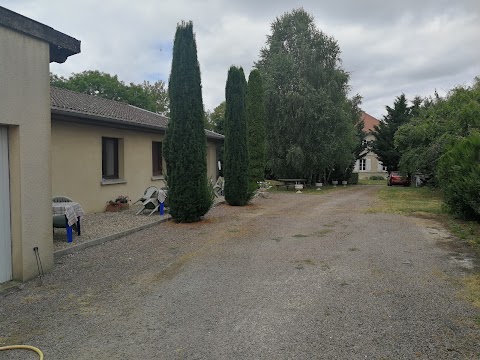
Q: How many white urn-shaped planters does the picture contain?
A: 4